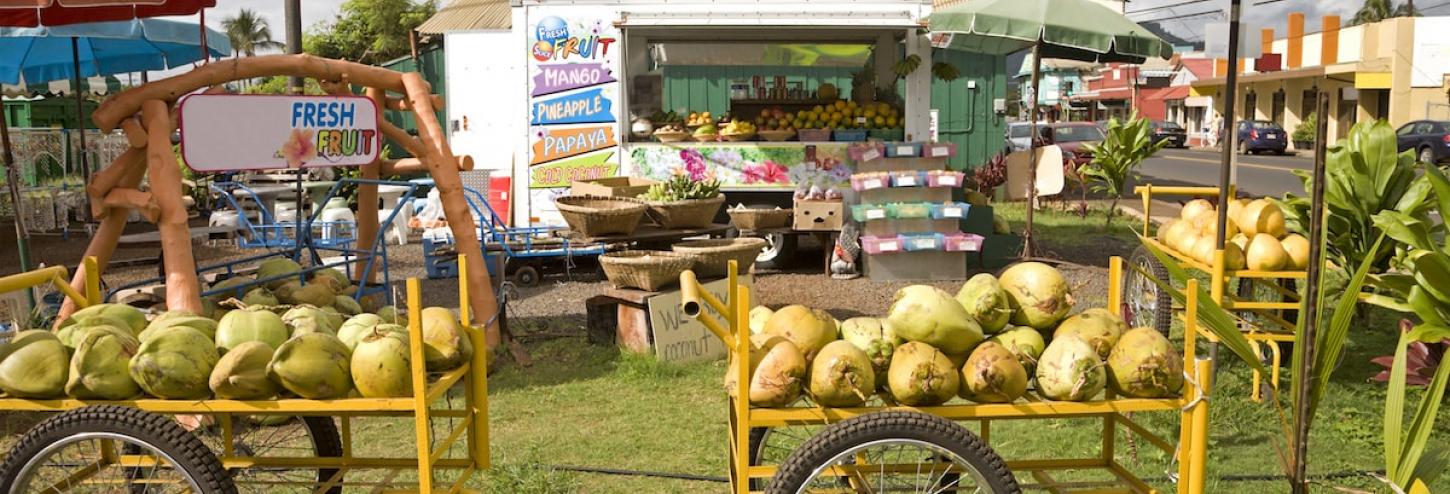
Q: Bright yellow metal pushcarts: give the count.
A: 3